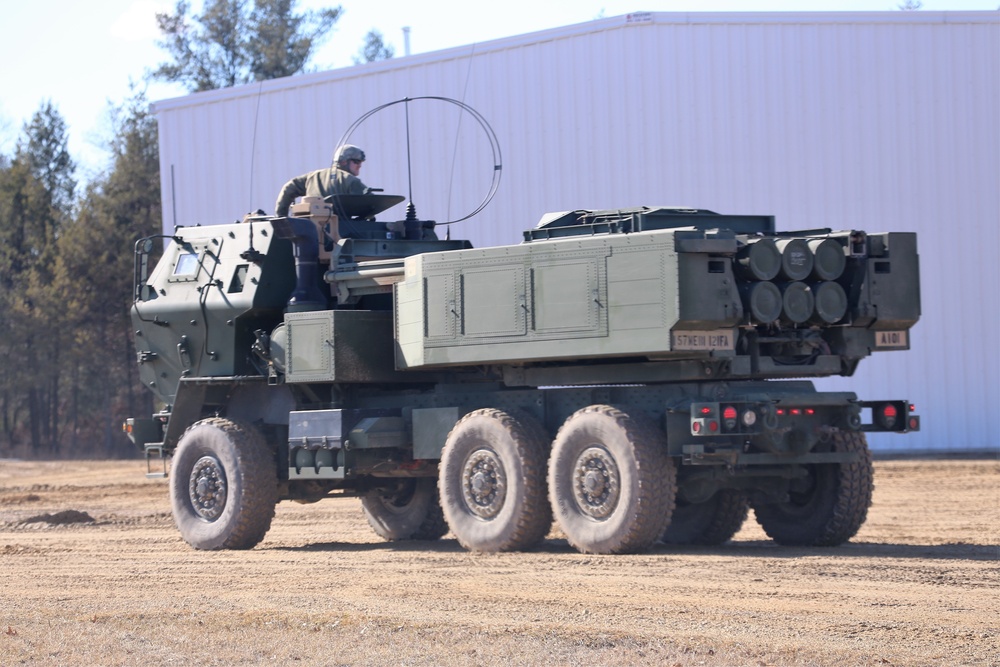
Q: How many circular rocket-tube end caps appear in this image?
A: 6